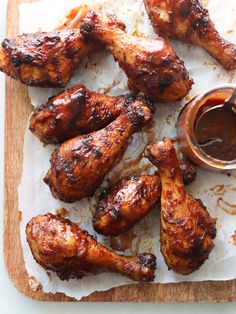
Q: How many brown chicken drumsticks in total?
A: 8